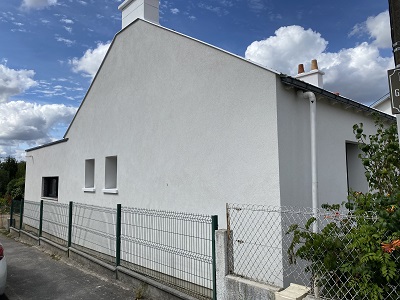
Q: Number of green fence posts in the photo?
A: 6